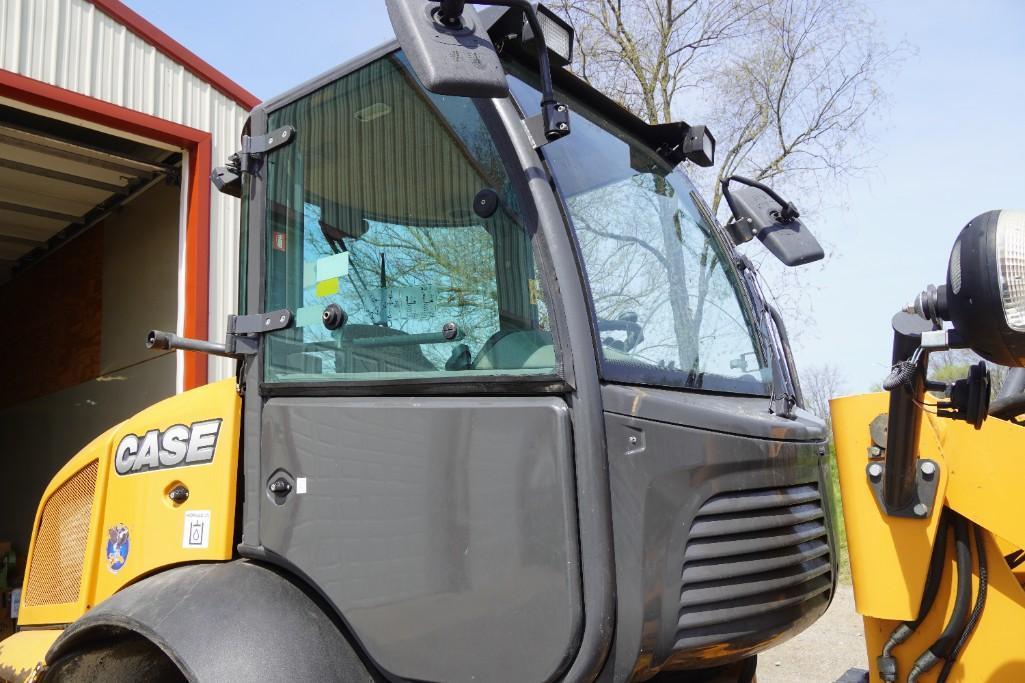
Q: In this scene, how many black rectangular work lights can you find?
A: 2